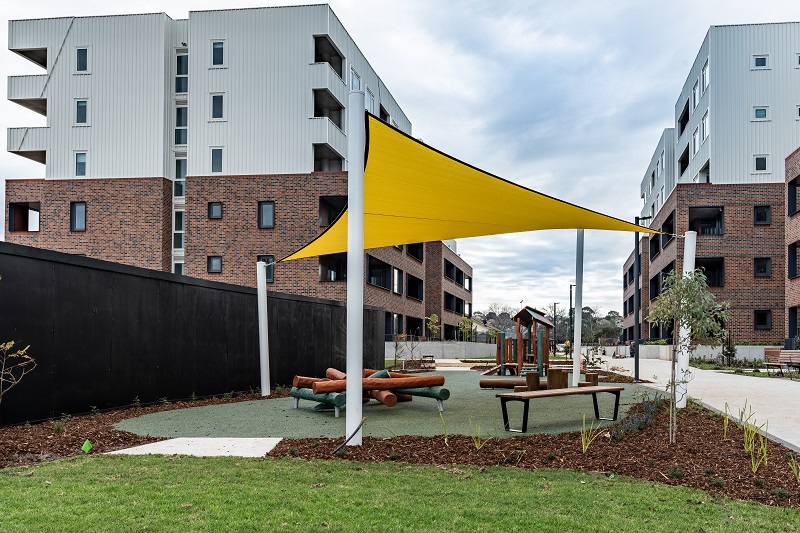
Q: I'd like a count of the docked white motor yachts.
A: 0